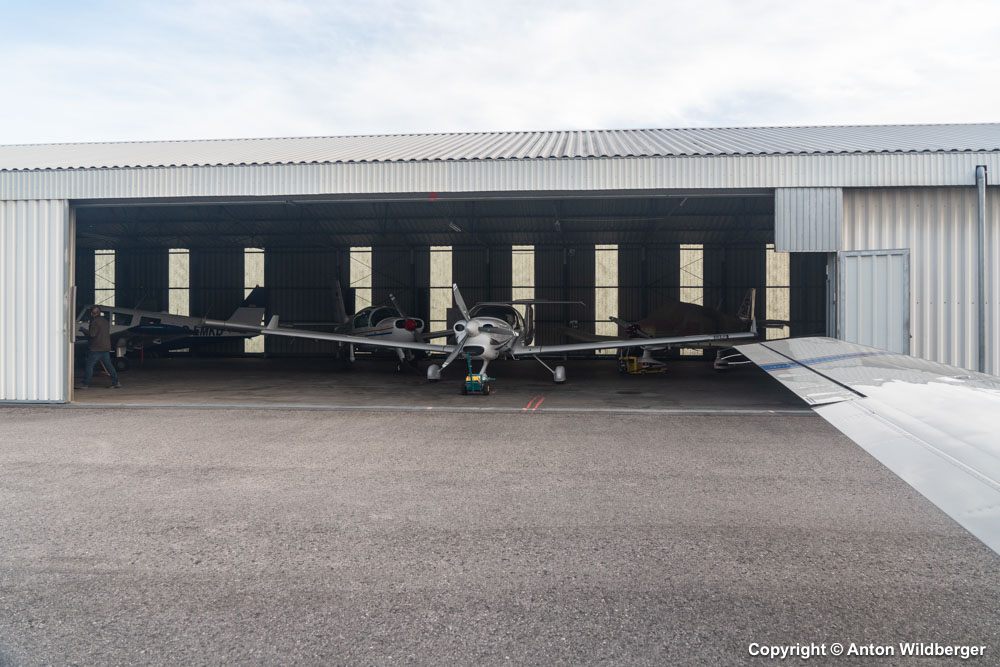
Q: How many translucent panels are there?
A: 9